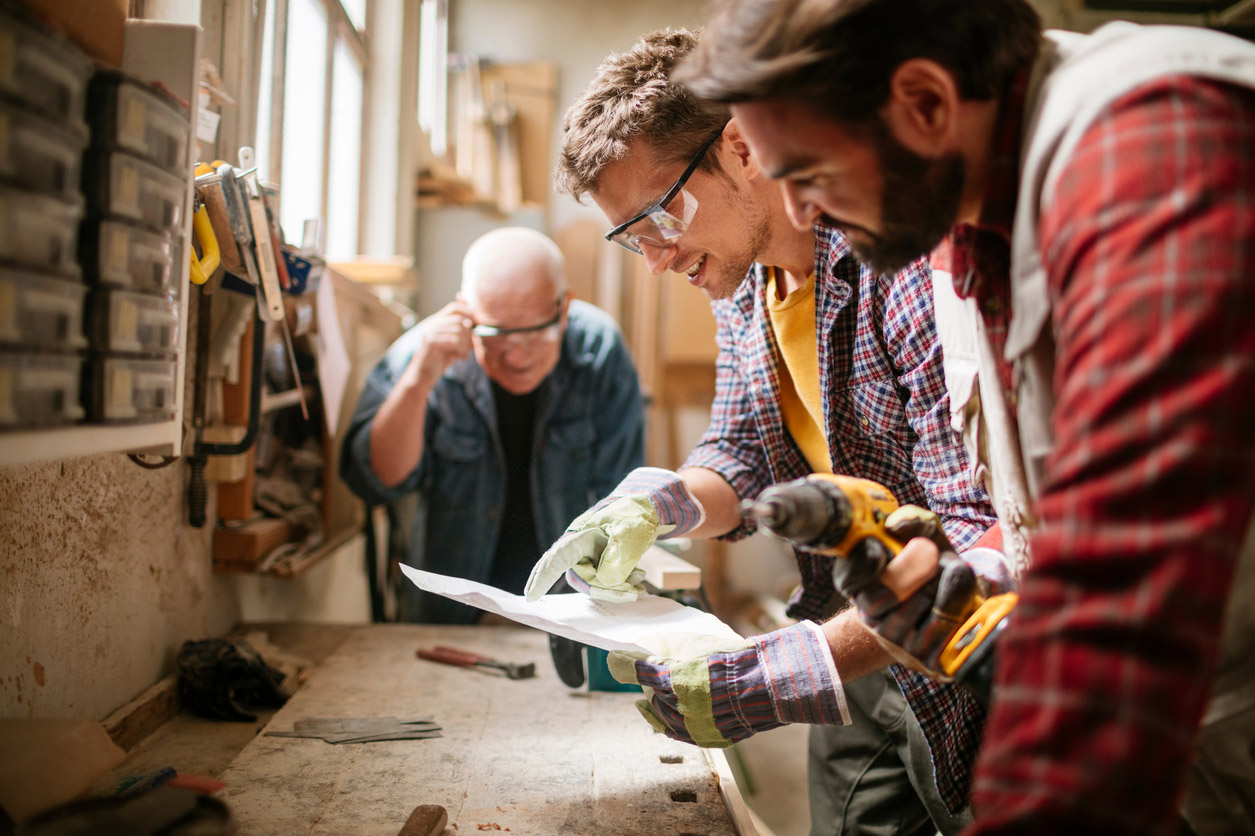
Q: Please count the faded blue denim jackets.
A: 1